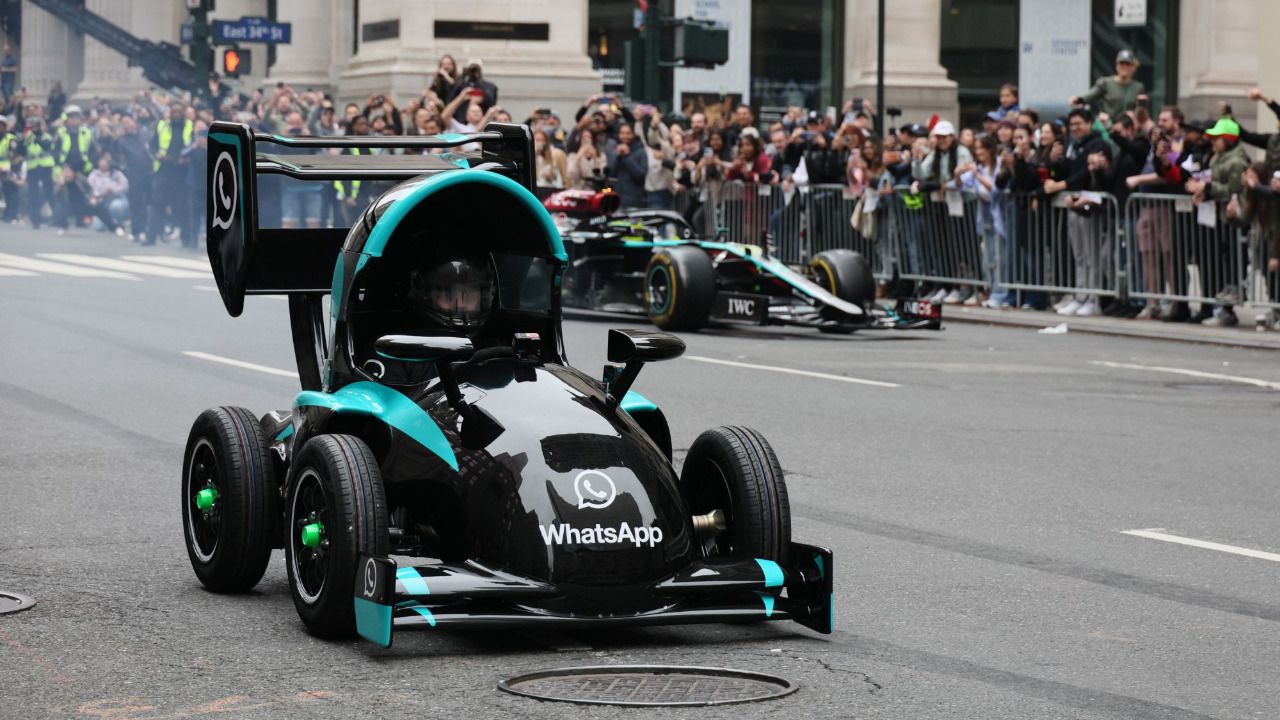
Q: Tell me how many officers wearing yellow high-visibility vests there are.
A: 5